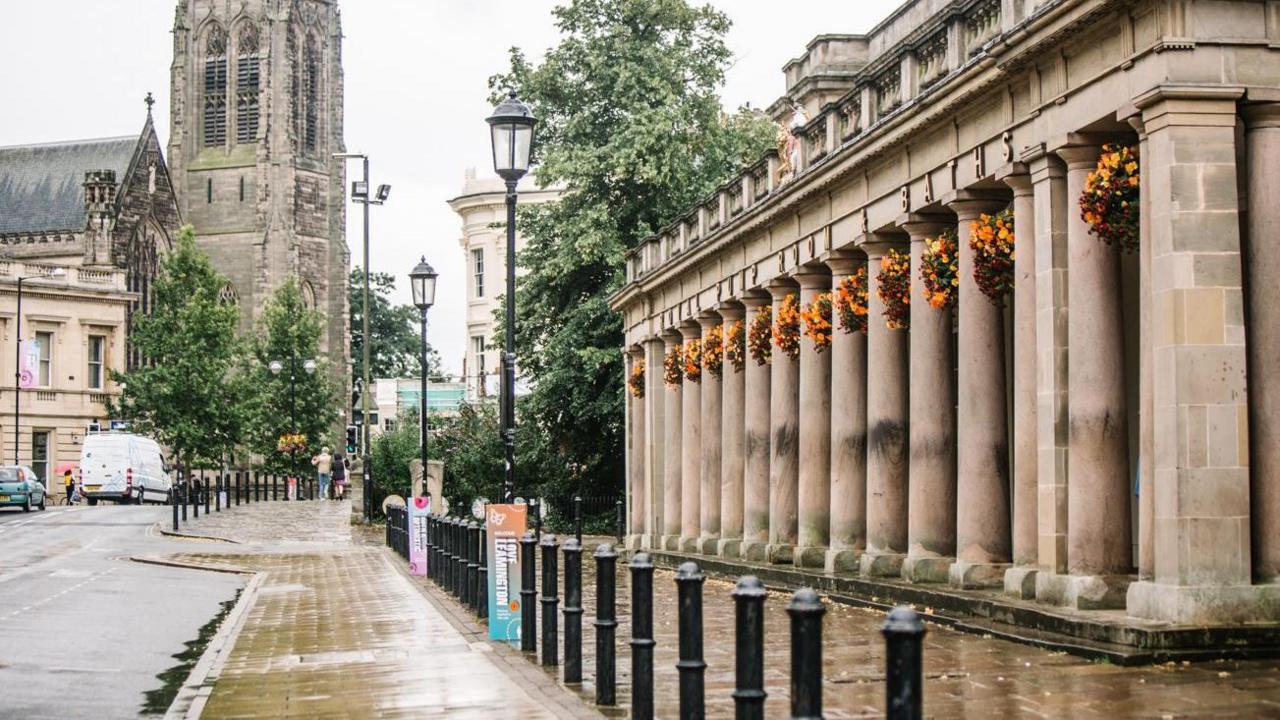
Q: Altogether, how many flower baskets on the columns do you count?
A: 13